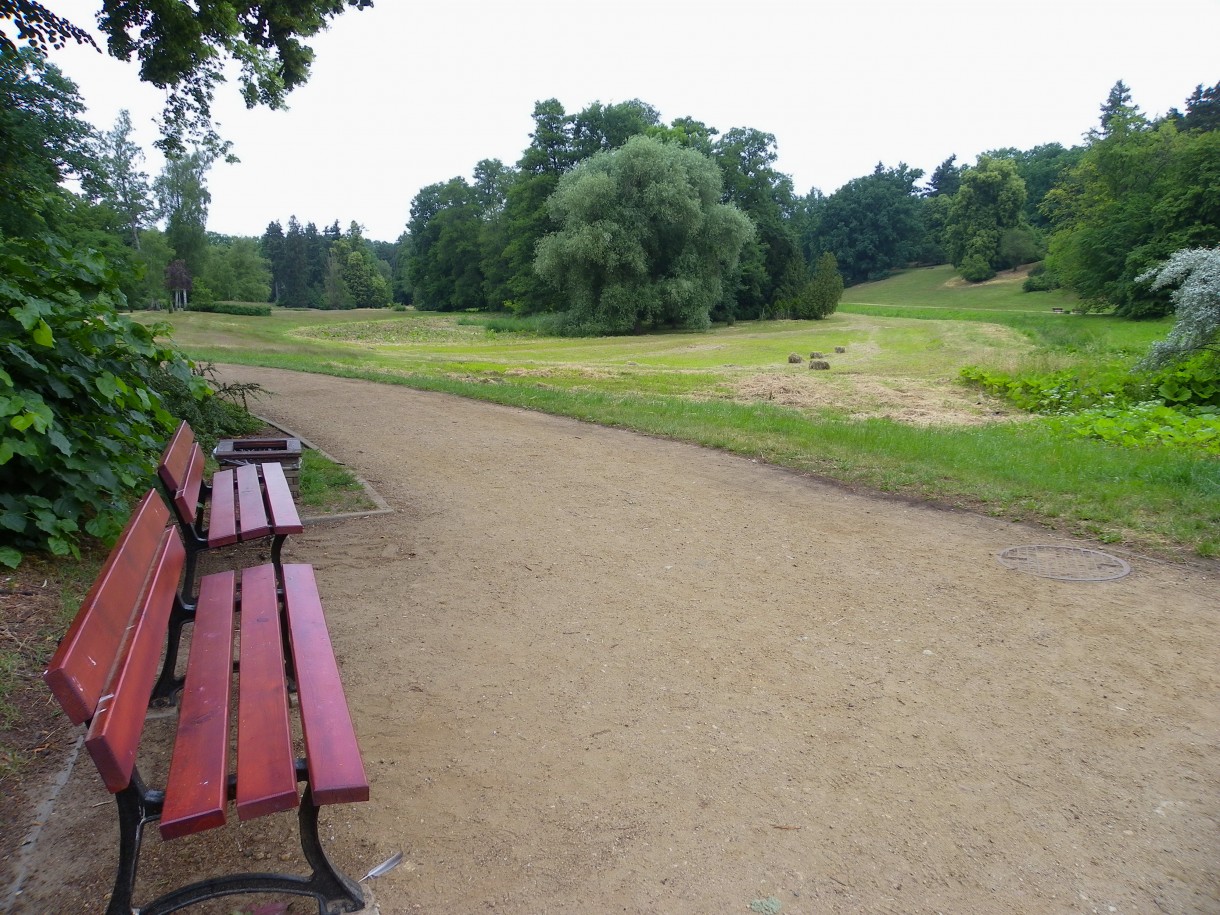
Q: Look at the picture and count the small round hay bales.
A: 4